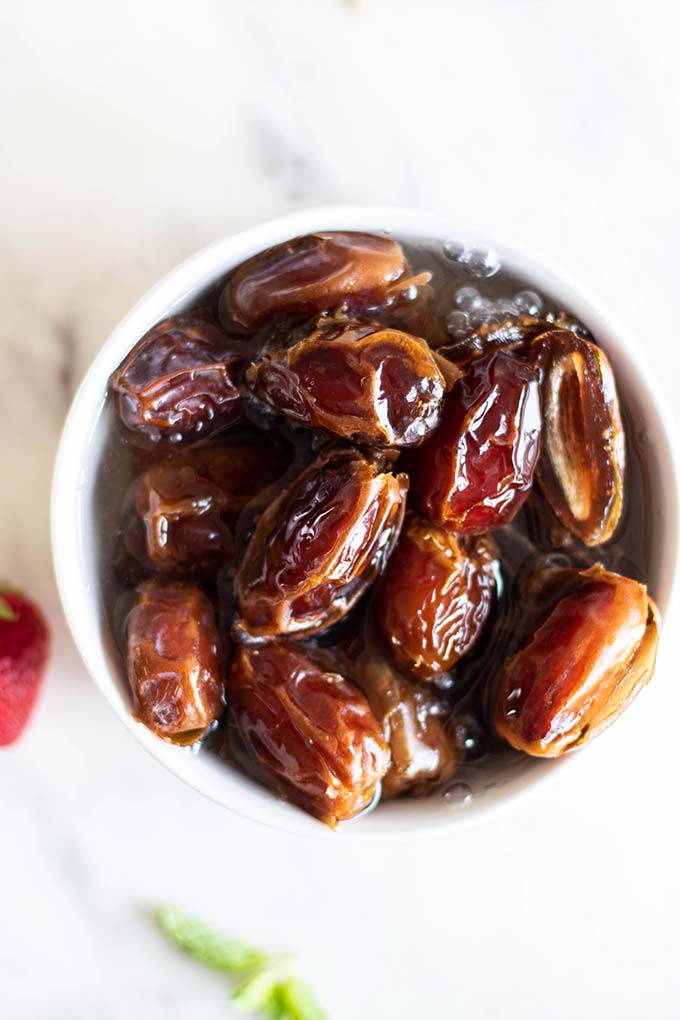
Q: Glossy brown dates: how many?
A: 12